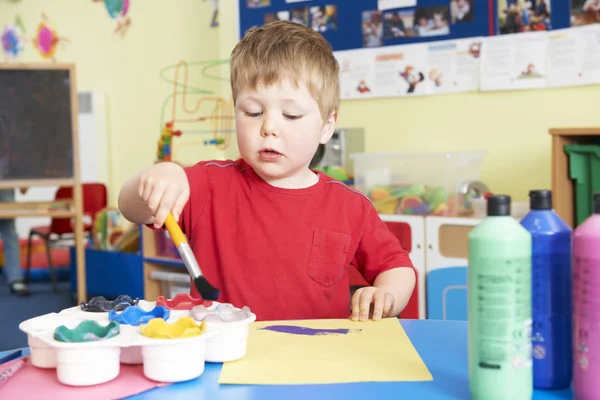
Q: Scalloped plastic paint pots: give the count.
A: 6